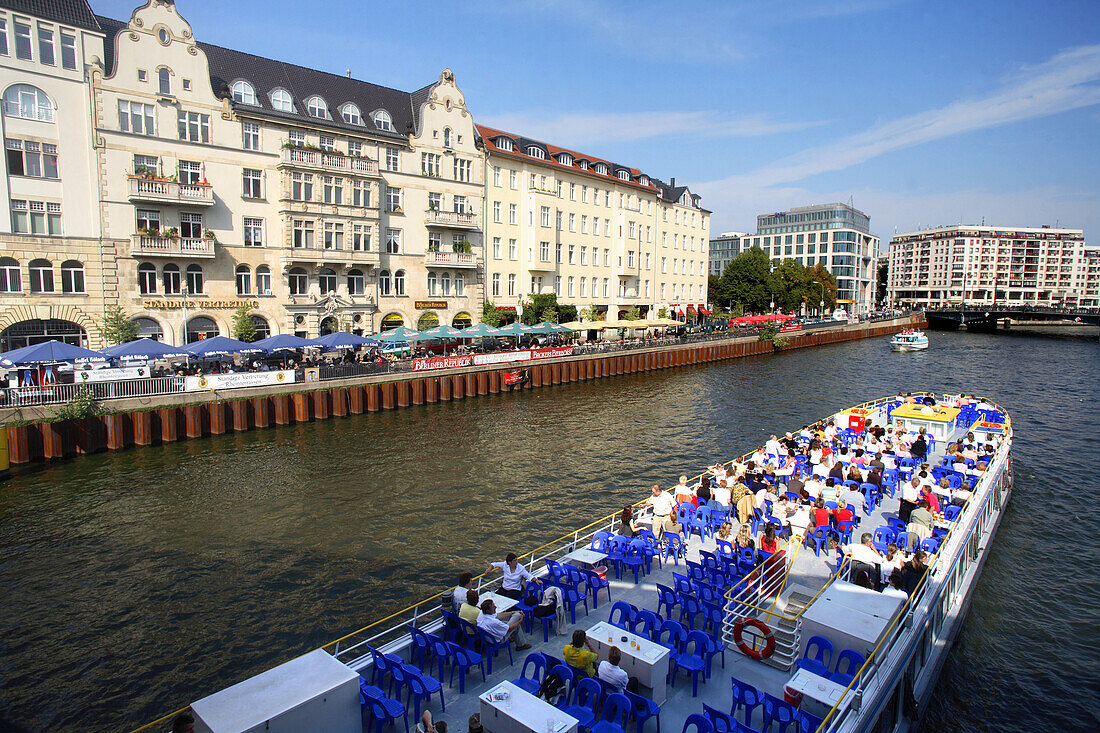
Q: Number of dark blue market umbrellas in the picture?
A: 5